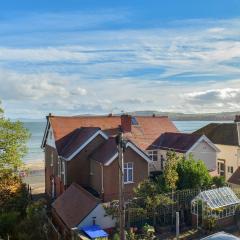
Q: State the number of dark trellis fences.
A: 1